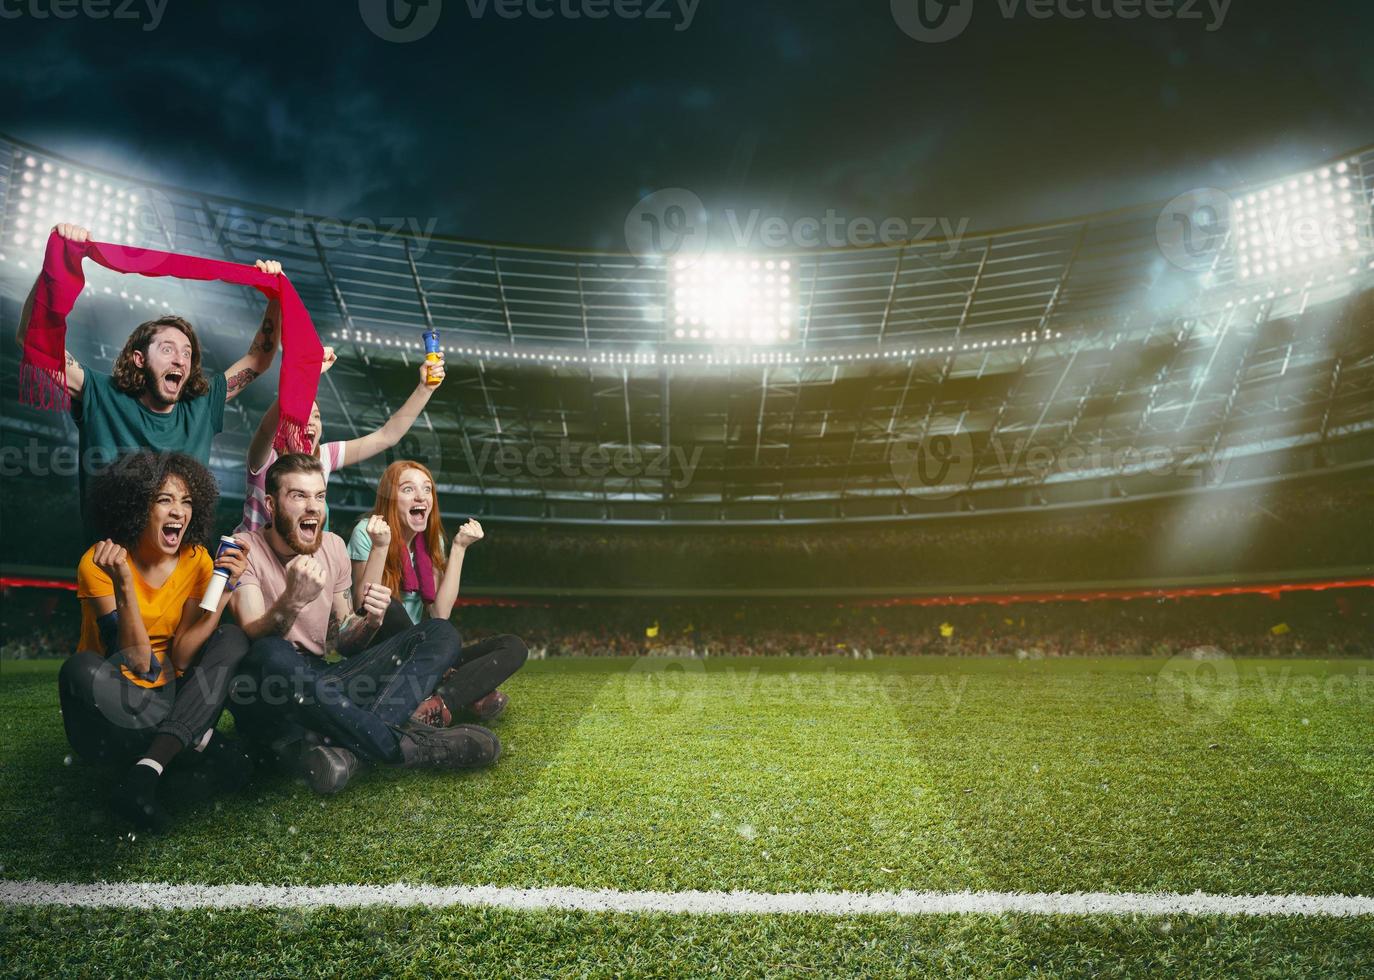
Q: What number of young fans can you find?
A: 5